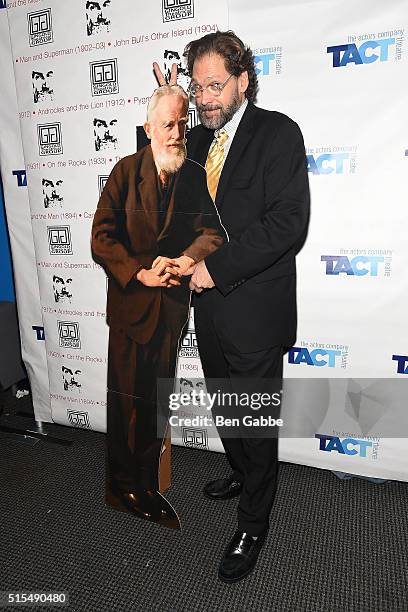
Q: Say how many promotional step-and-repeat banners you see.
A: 2